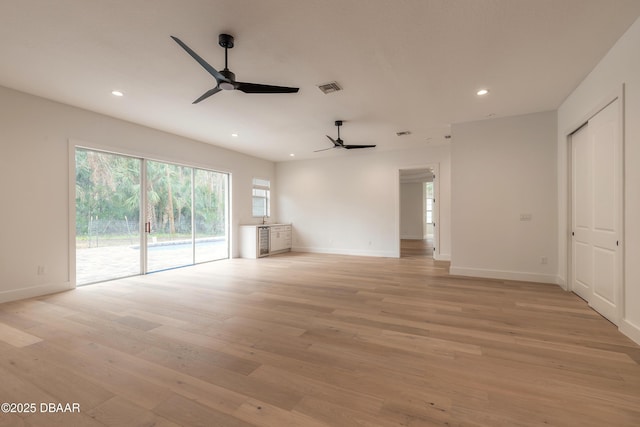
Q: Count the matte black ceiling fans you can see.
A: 2